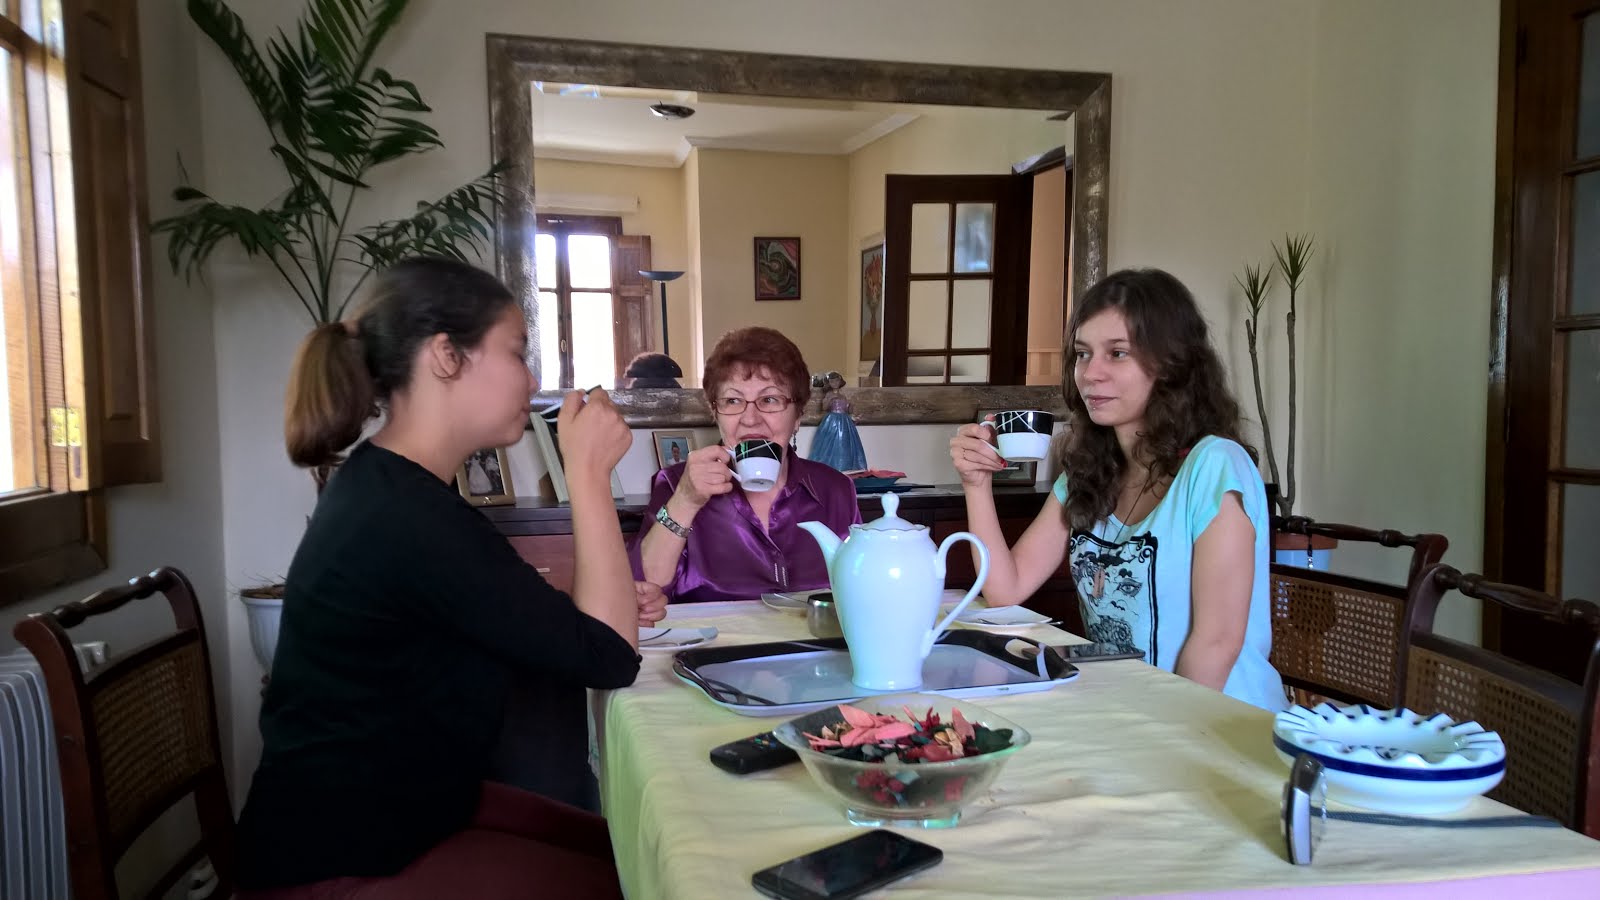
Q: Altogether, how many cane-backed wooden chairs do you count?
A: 3